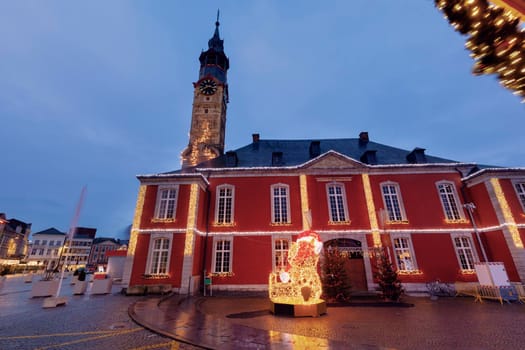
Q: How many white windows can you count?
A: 12